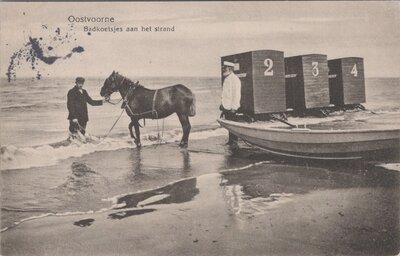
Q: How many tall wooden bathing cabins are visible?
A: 3